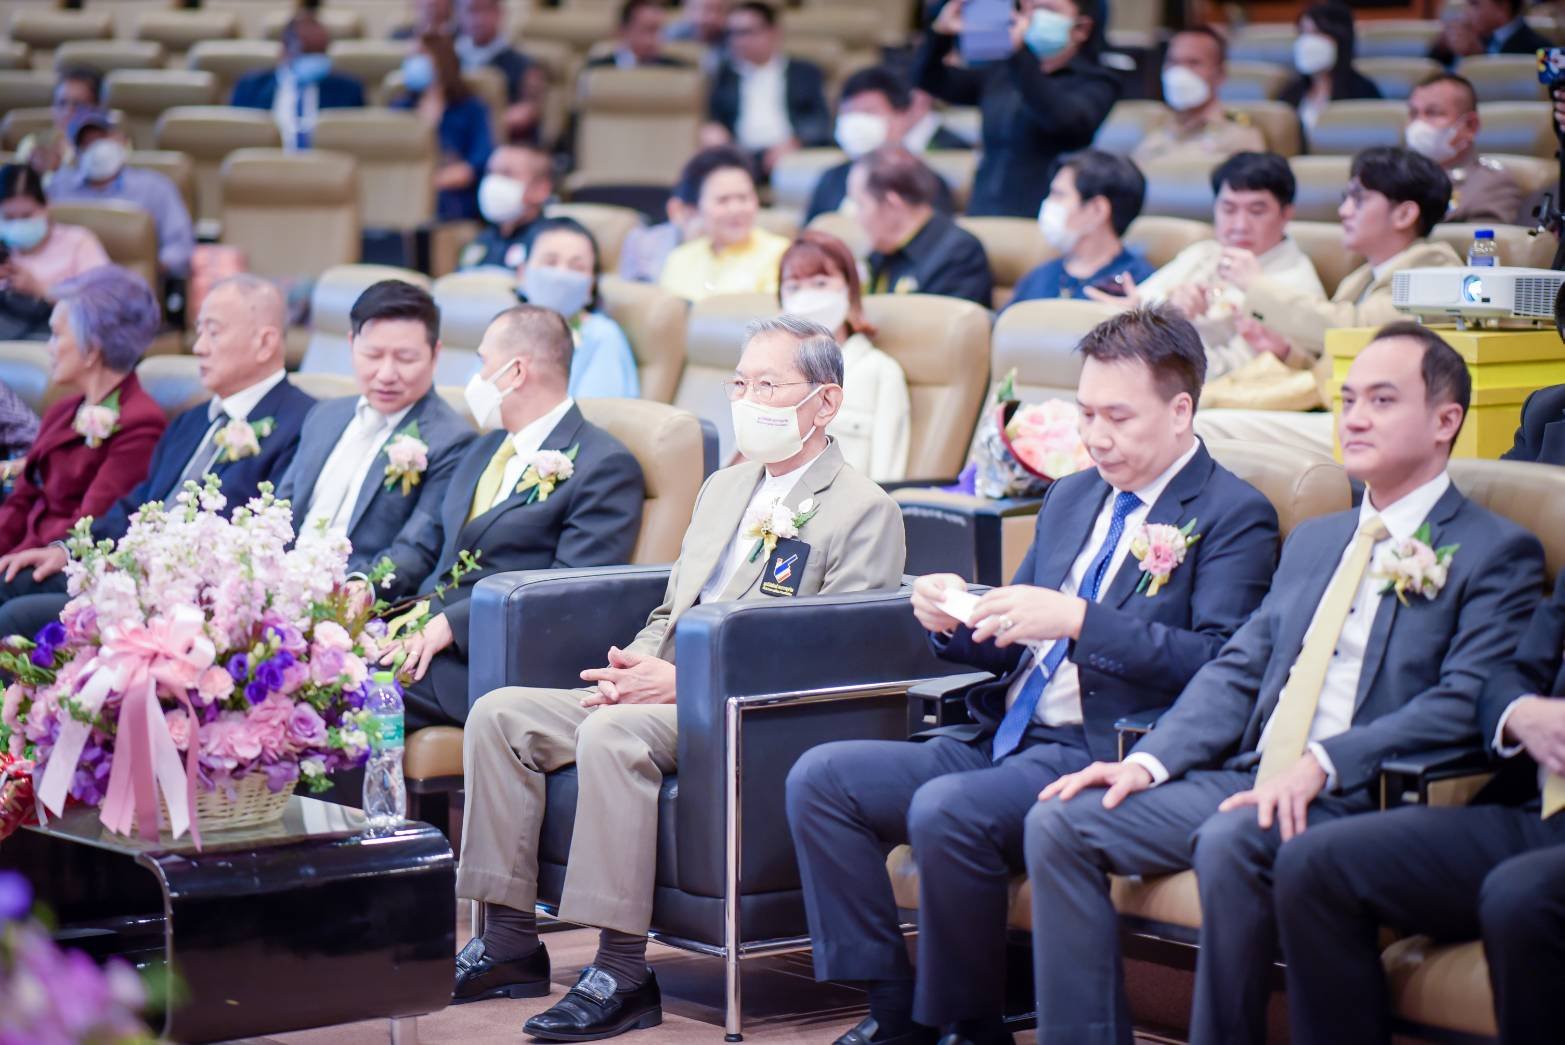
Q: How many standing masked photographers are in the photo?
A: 1